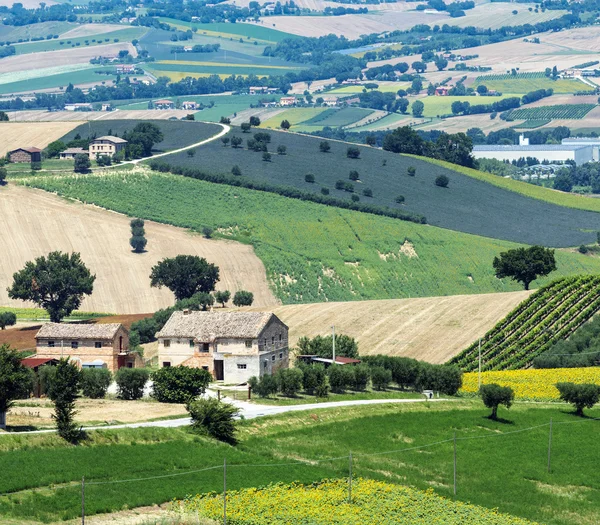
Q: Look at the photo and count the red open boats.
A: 0